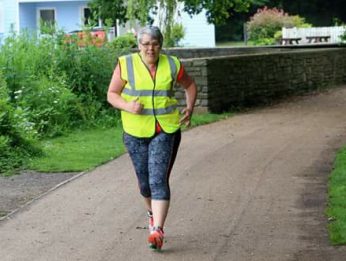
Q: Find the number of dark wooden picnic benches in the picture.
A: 2